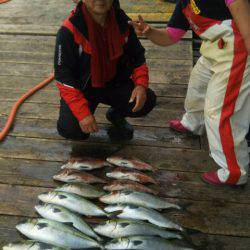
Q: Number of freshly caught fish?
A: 14